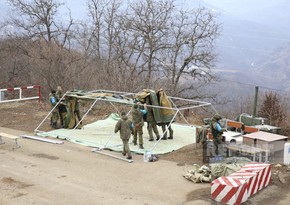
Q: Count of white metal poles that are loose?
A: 2